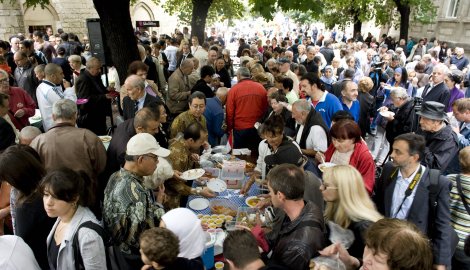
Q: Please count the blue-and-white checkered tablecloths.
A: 1